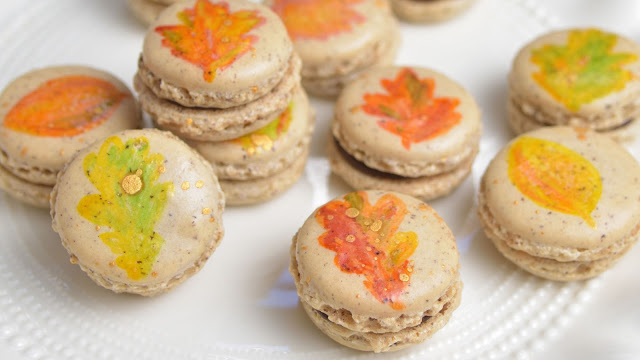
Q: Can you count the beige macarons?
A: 11